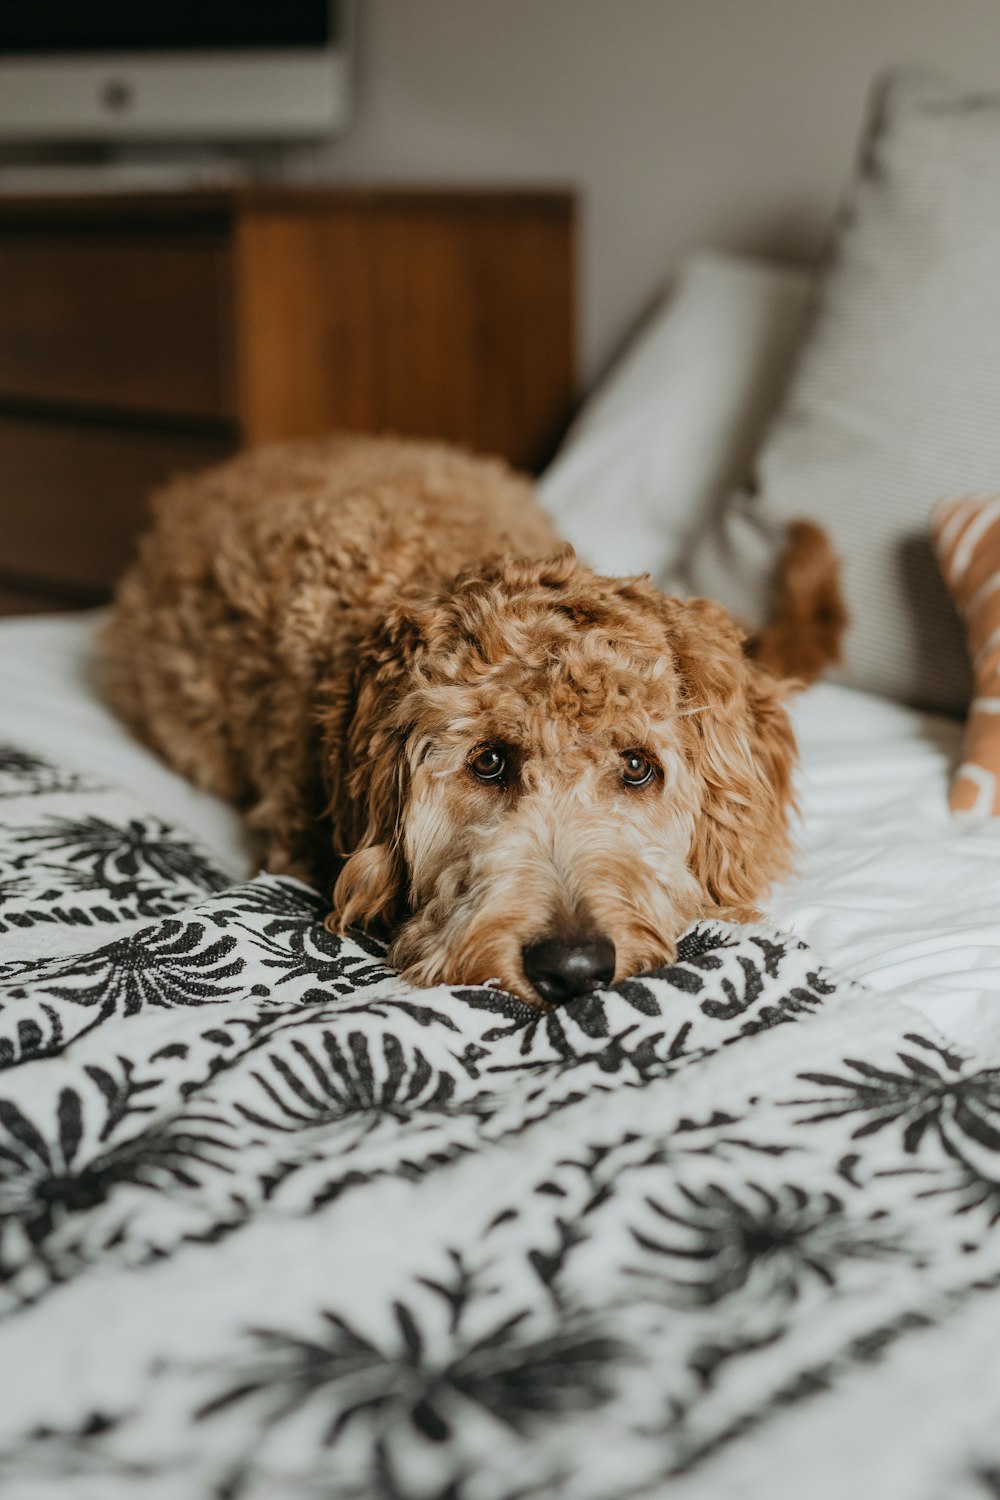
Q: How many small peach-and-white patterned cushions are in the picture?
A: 1